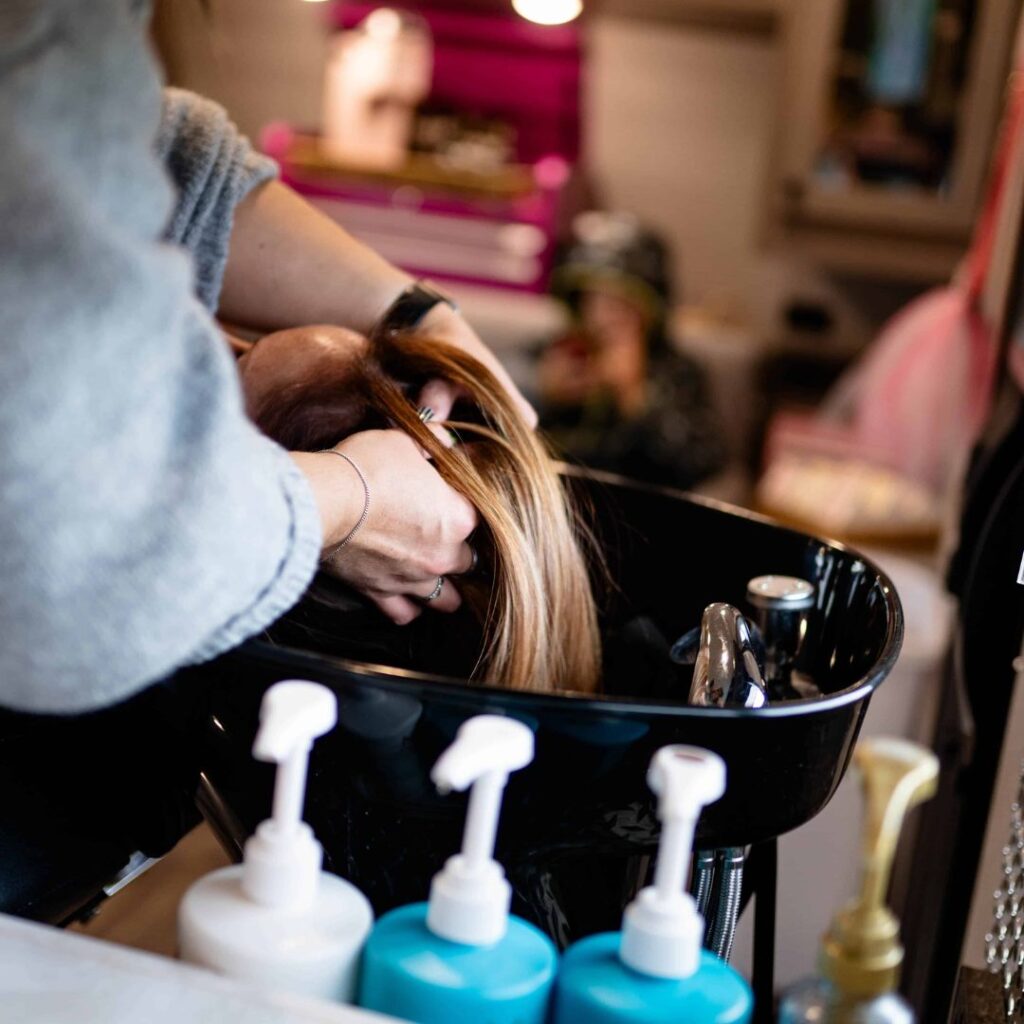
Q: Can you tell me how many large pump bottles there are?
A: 4